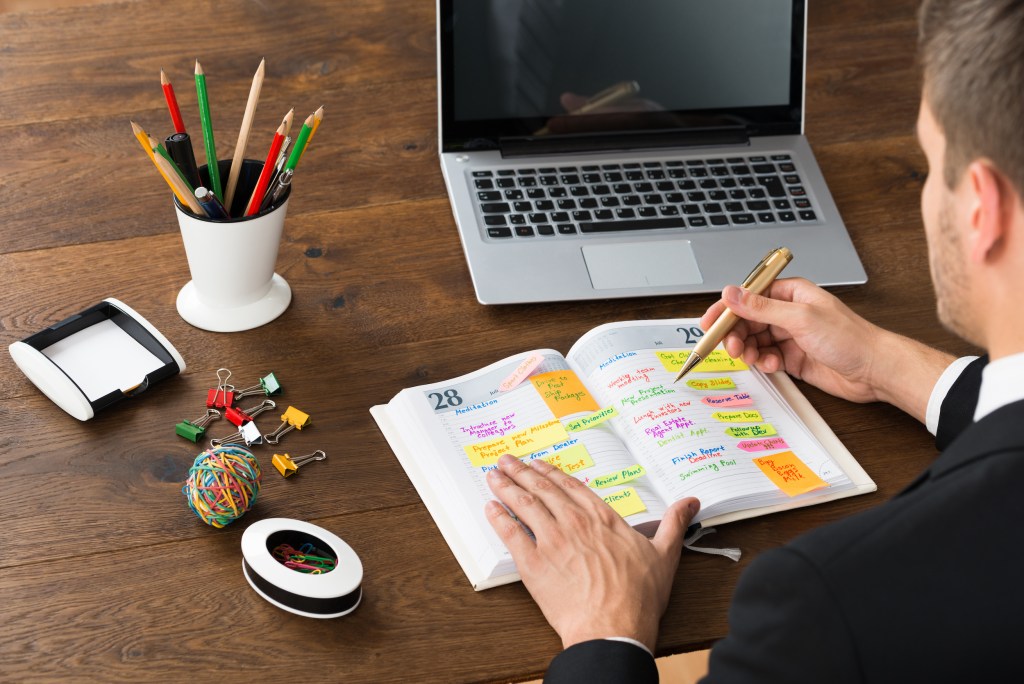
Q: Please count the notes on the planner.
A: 14